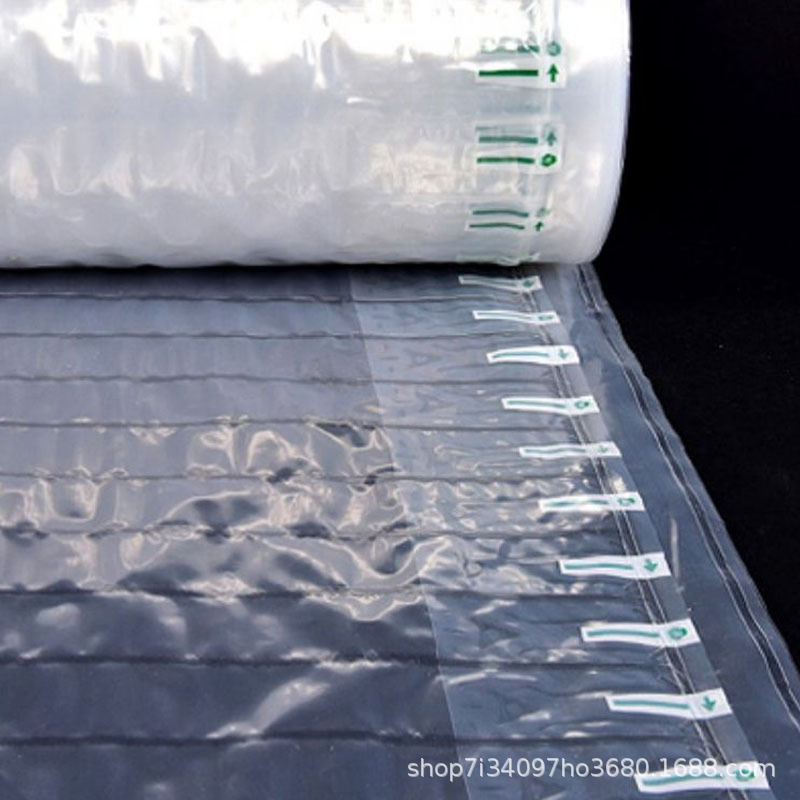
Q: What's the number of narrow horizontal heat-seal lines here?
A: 9